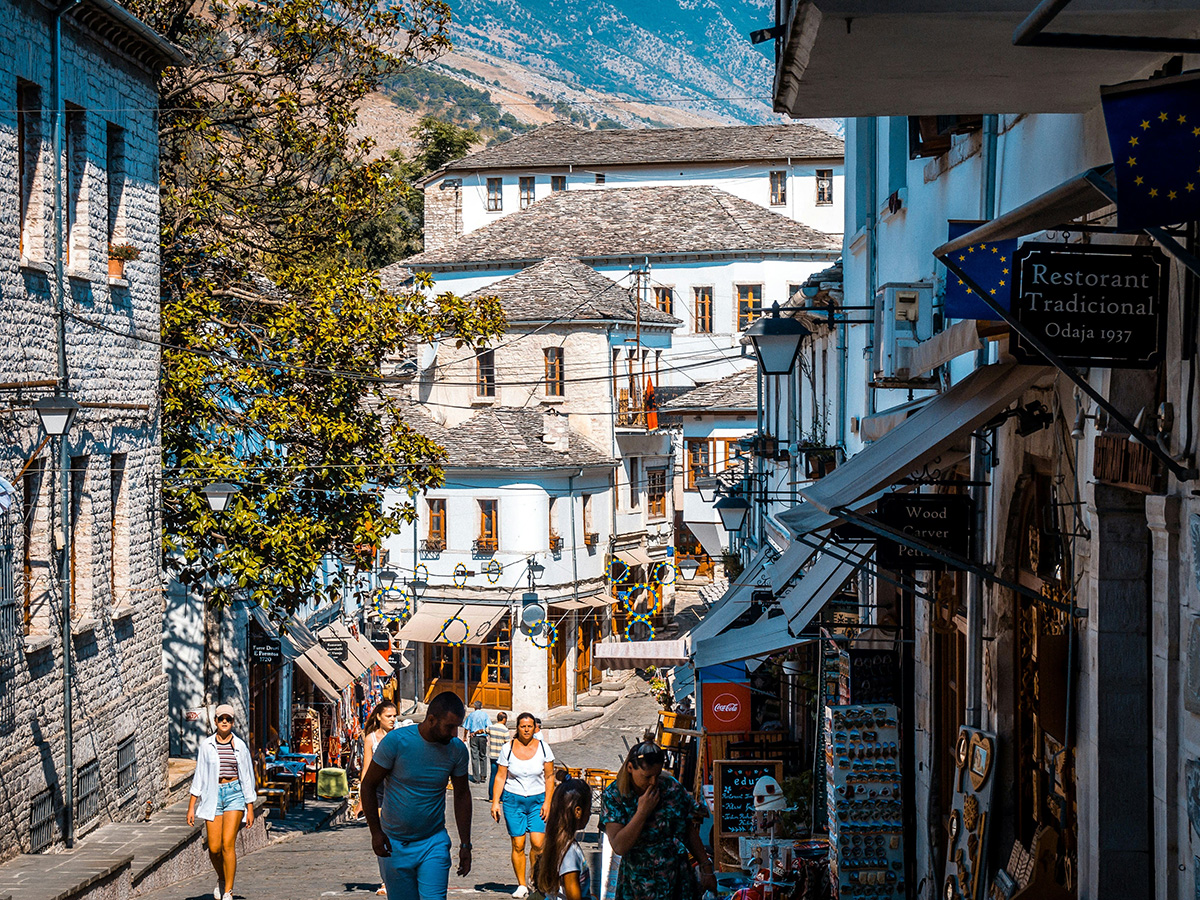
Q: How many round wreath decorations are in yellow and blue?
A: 10